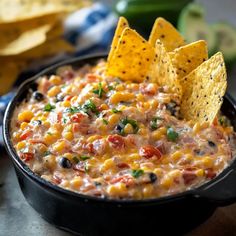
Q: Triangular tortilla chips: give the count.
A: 6